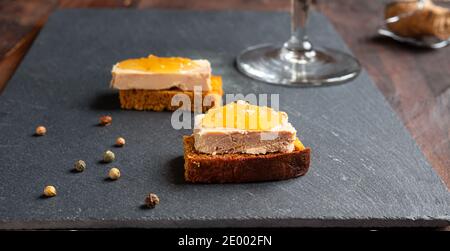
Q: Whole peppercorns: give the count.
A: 8